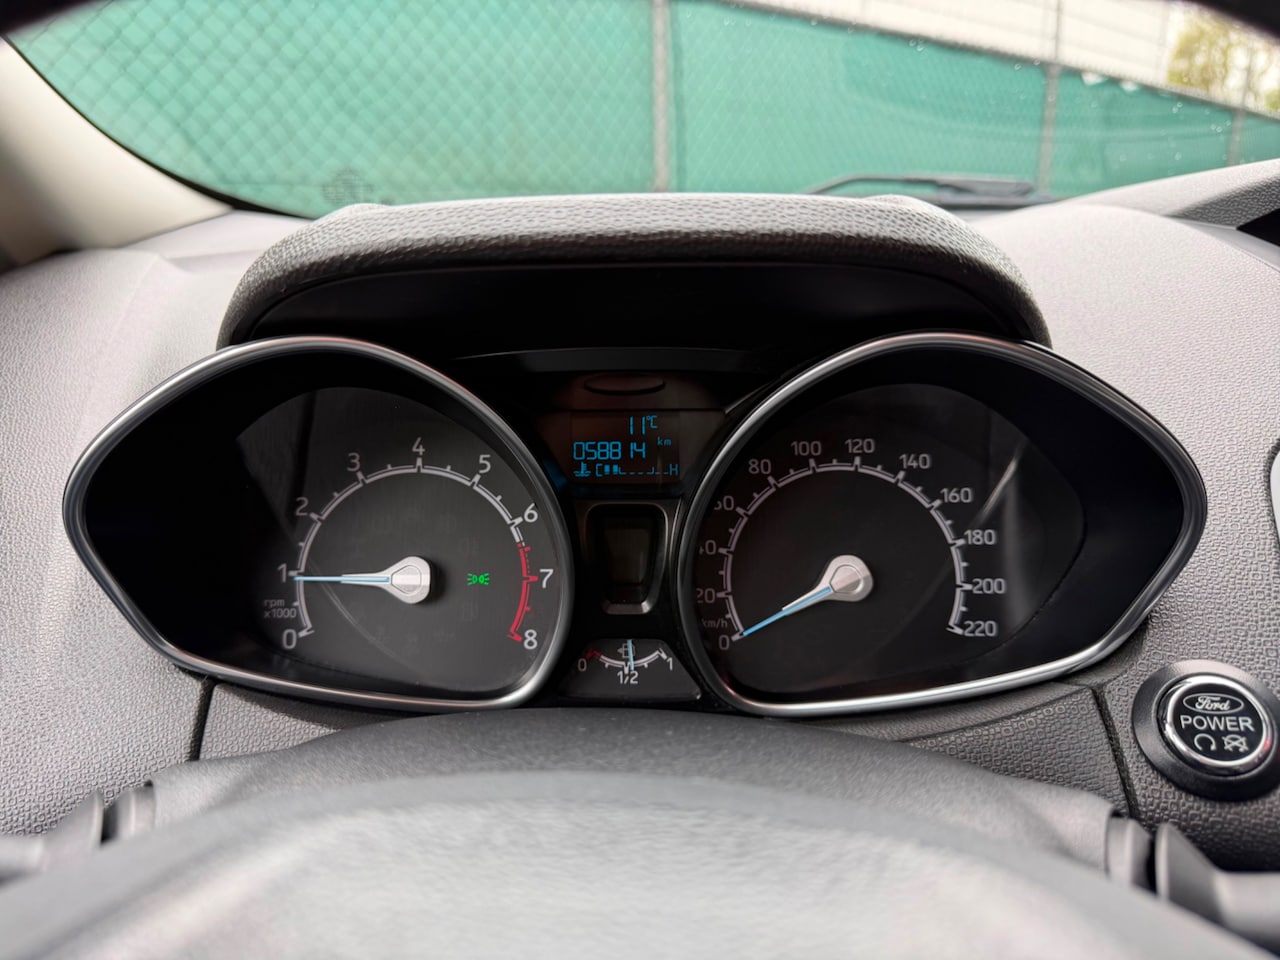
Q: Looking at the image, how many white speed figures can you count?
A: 12